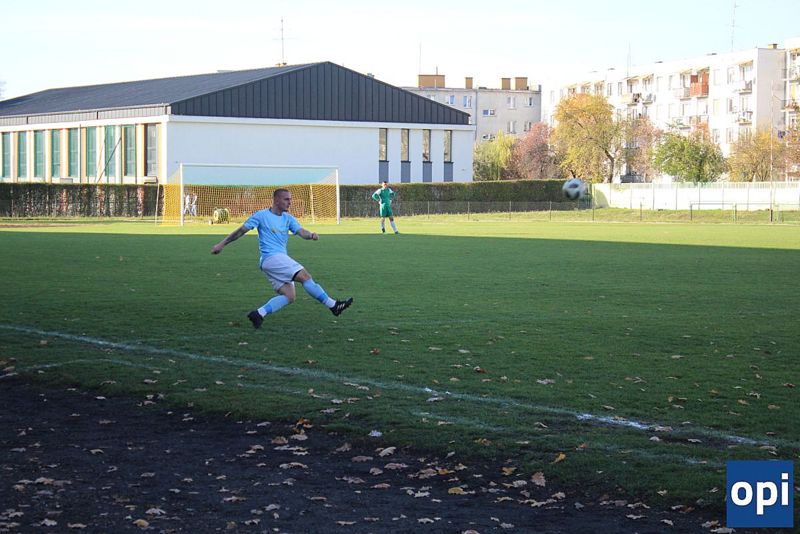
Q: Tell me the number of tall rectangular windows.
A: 13